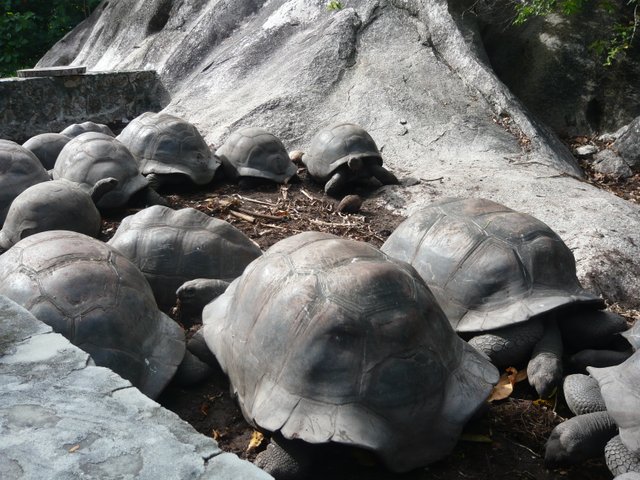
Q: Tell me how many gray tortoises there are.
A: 13